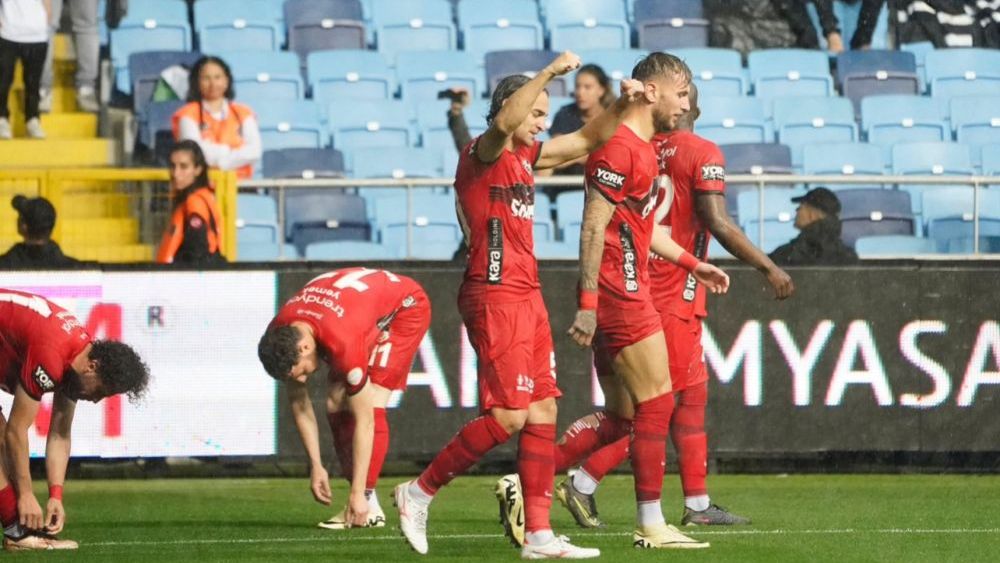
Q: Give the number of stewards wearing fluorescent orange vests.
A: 2